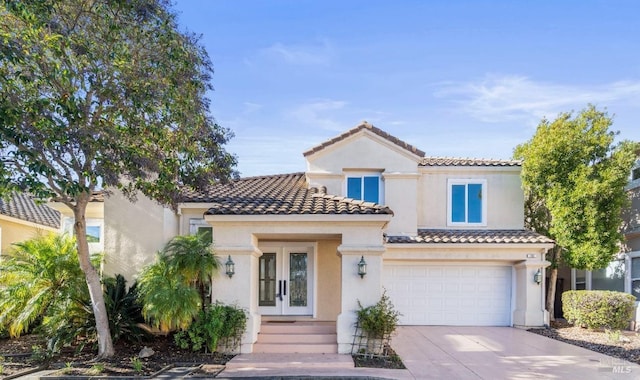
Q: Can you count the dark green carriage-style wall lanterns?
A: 3